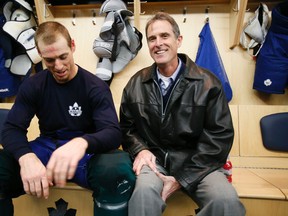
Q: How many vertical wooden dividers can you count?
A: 3